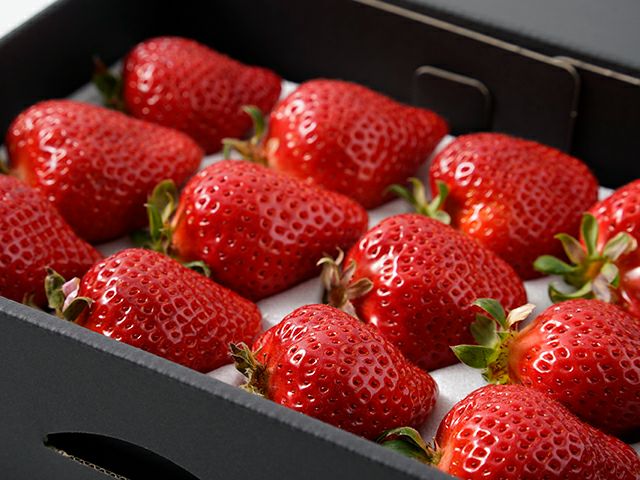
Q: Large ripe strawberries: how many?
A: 12